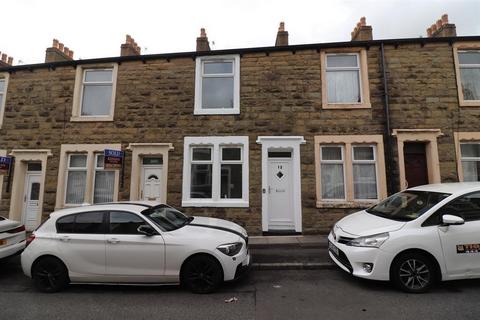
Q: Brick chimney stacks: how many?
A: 7